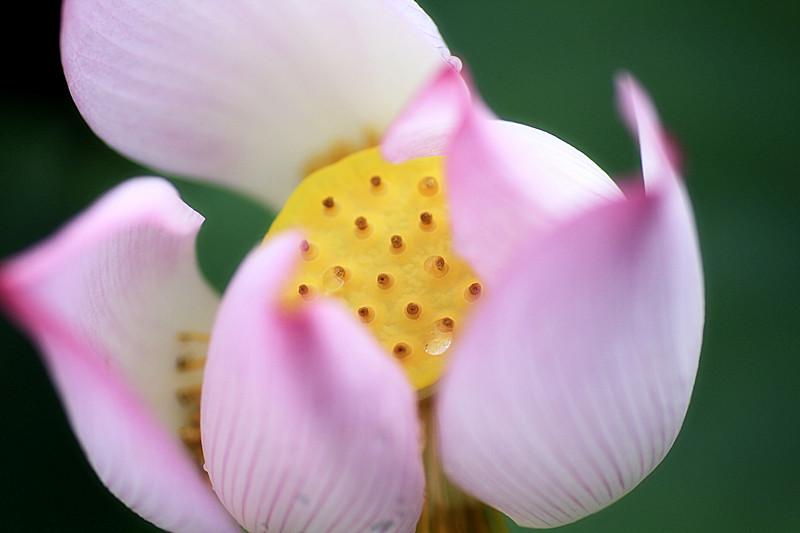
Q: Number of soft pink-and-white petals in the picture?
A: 5